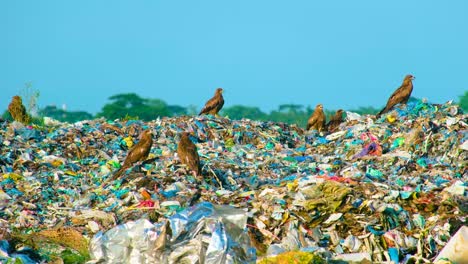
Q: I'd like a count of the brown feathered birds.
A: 7